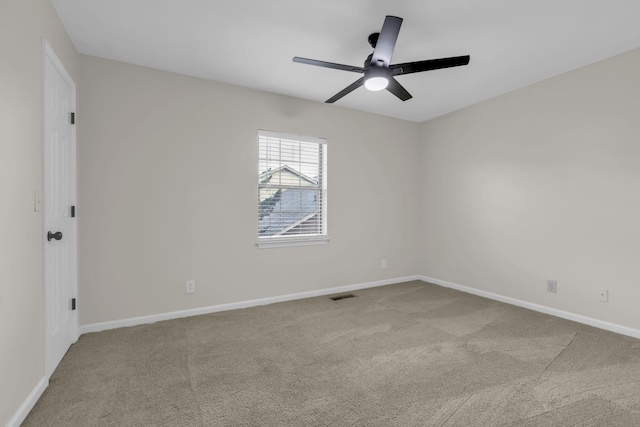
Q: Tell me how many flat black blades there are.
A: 5